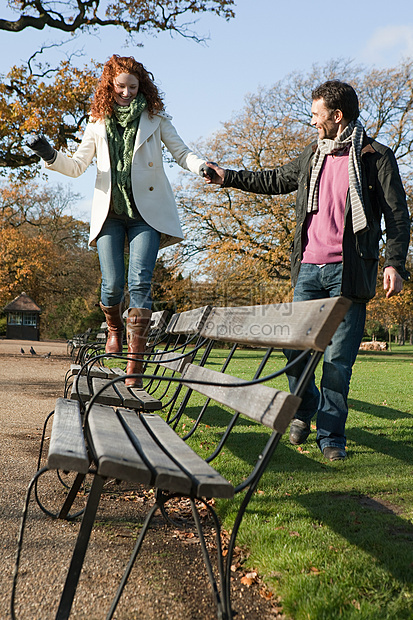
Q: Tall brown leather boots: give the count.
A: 2